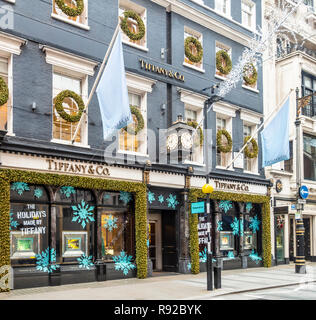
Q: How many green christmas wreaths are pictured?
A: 11